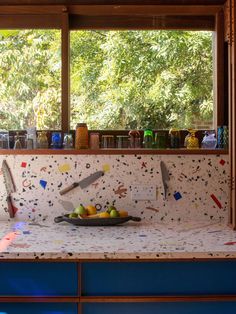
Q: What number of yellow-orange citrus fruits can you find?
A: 3